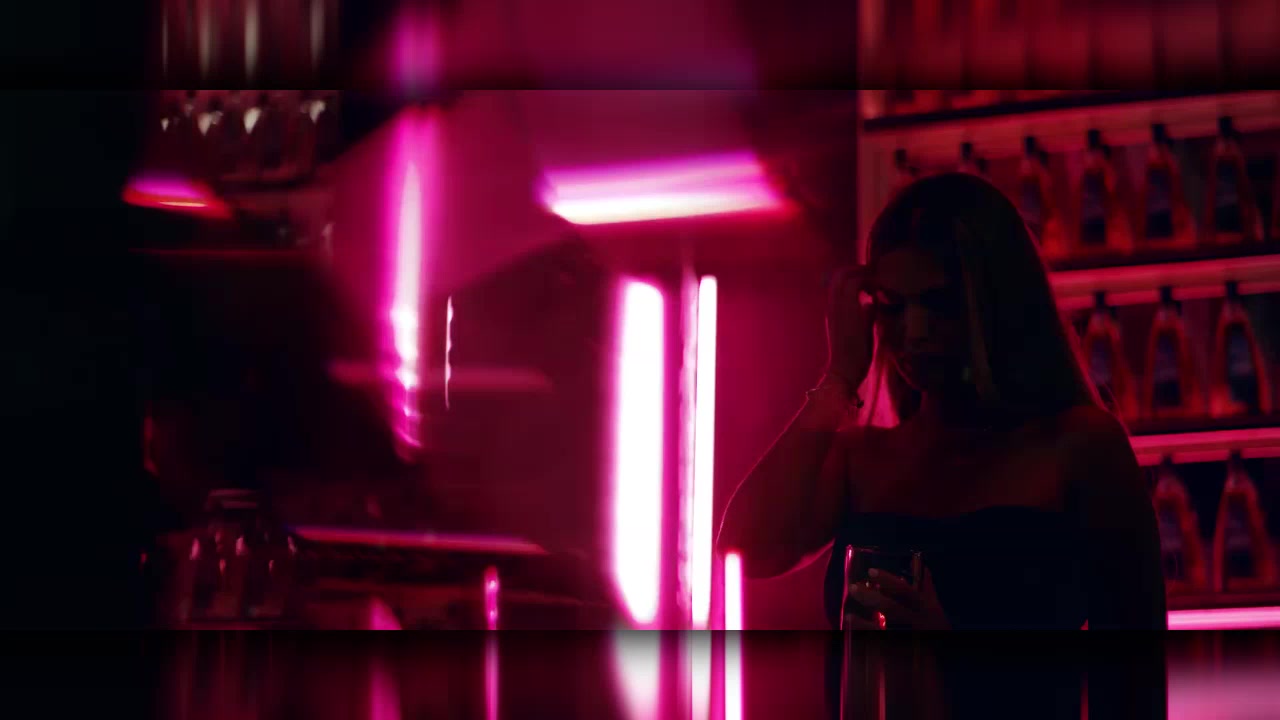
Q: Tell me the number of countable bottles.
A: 11